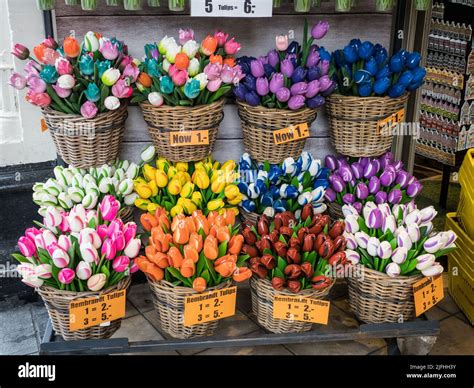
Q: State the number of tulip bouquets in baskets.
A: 12